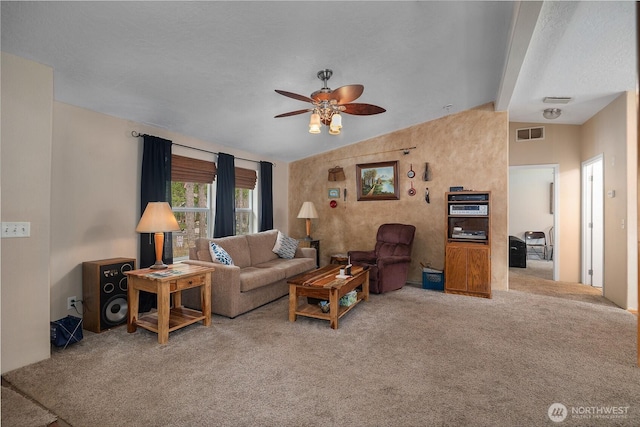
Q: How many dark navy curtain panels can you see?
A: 3